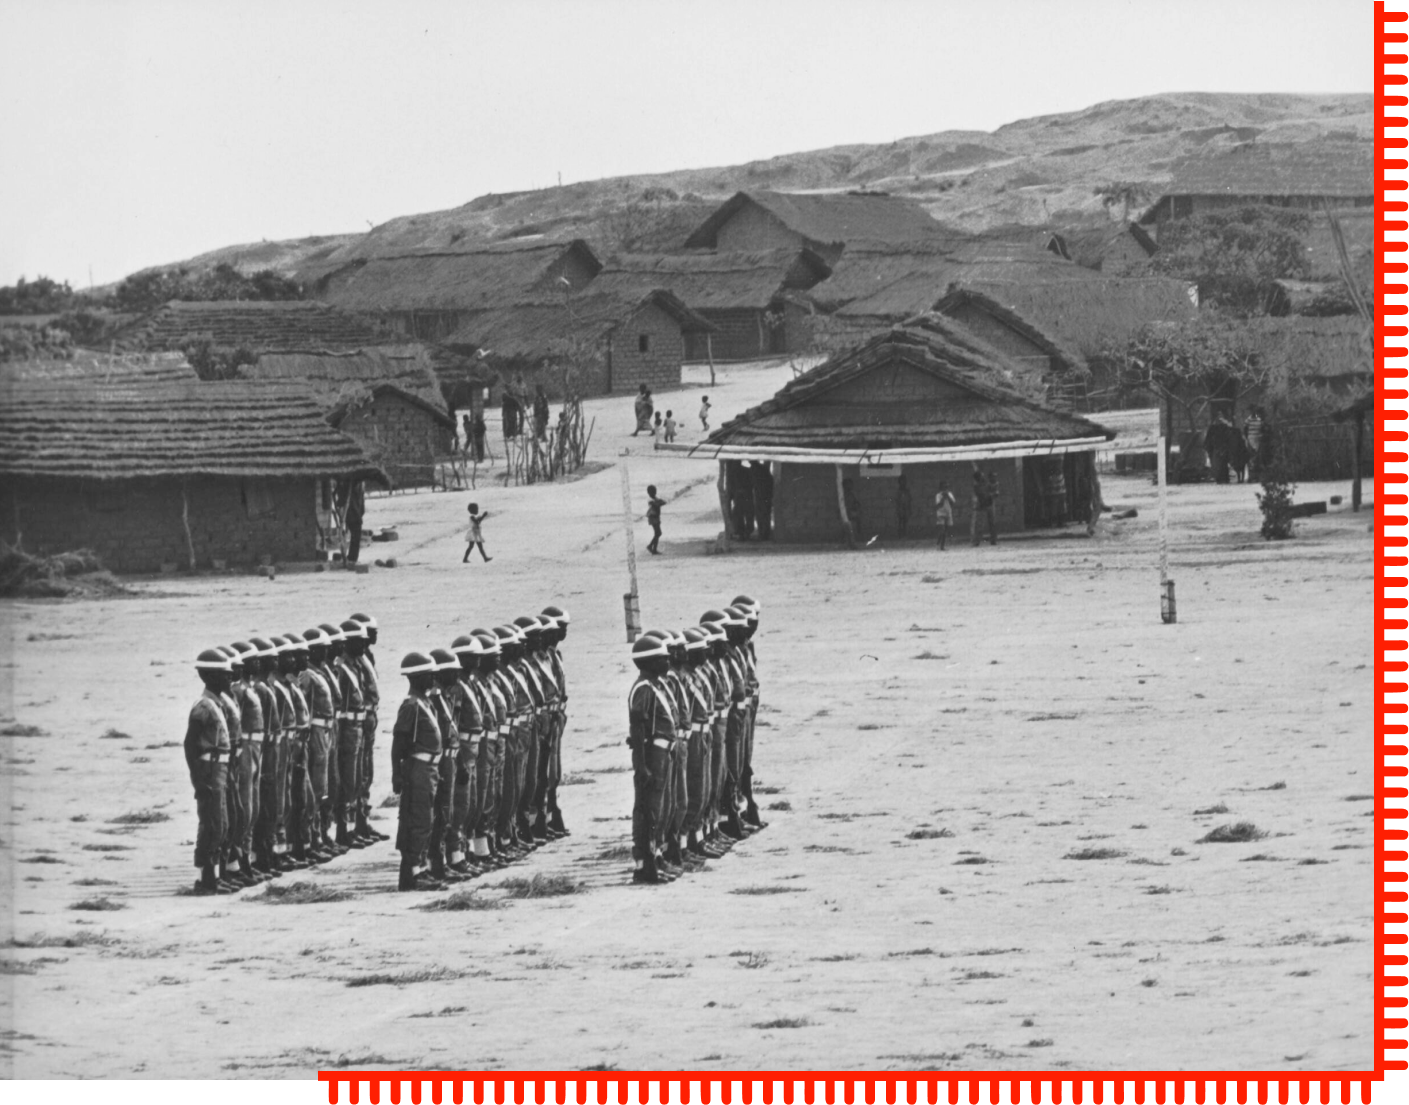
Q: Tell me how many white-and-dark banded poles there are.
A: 2